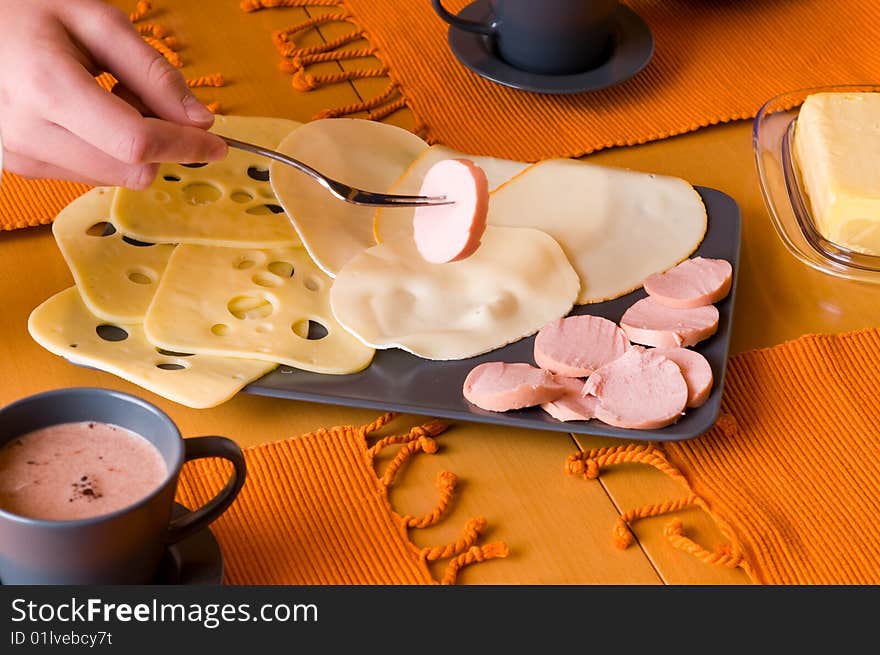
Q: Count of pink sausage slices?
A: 8